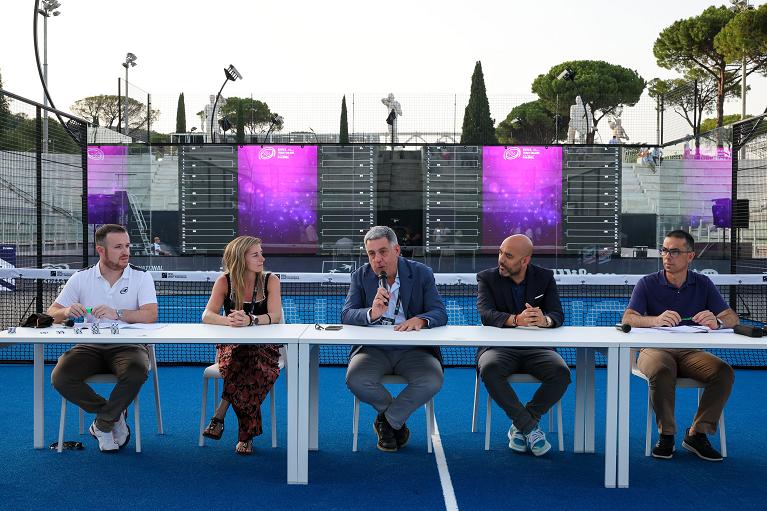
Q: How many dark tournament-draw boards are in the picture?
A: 4